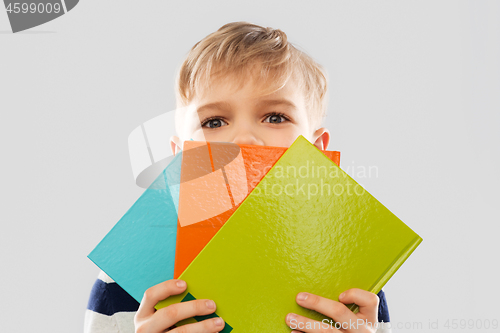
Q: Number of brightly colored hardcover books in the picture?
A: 3